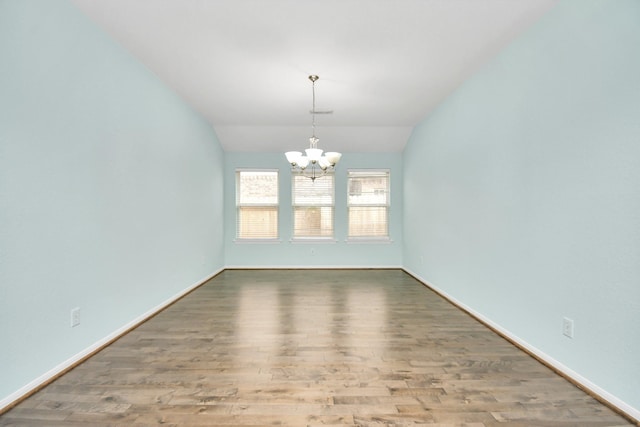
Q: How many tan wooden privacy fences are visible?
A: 1